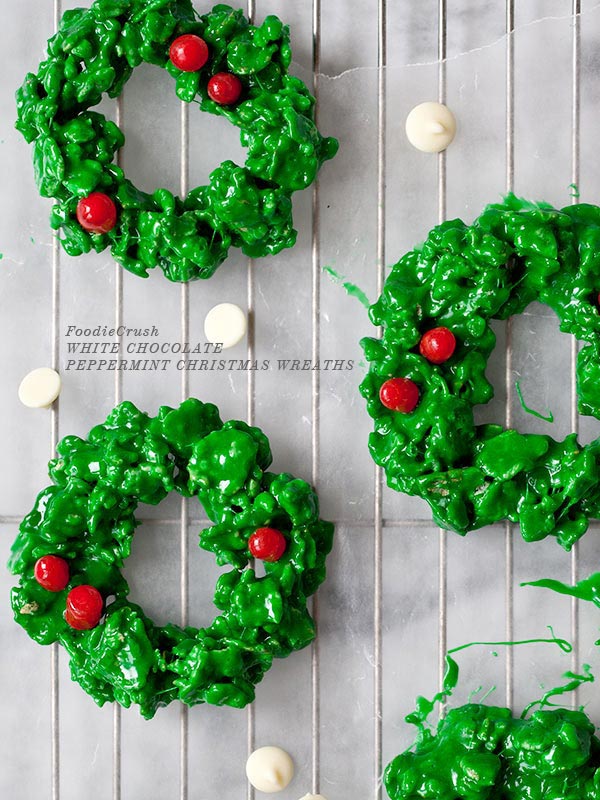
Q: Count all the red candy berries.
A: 8